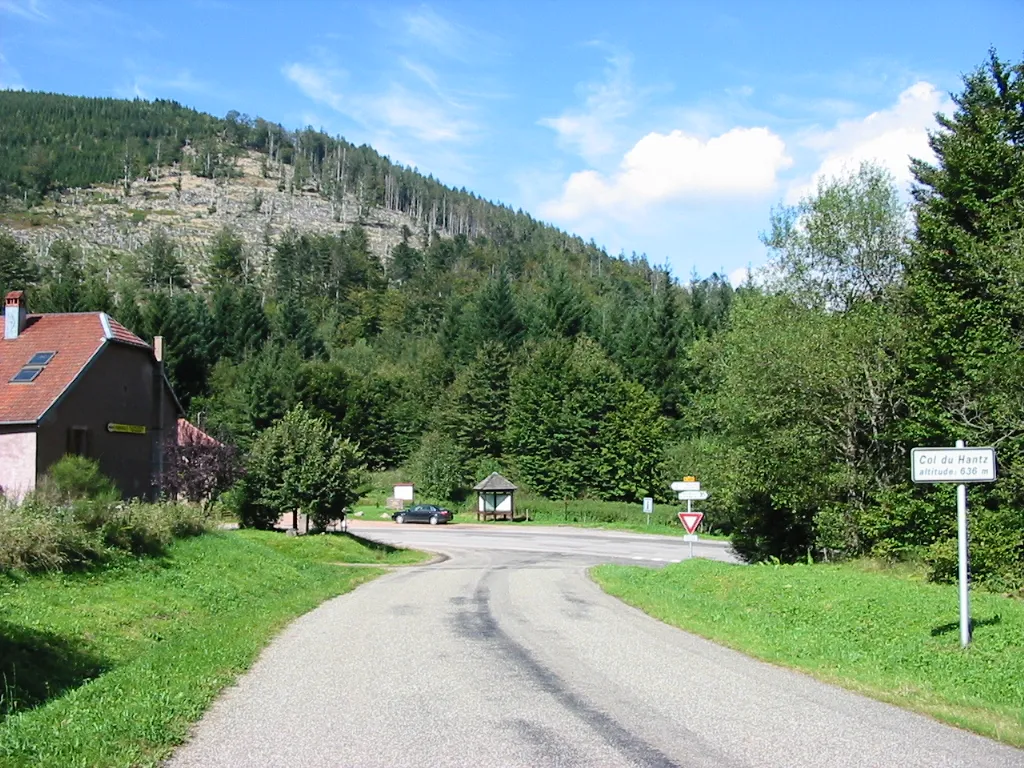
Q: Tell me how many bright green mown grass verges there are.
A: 2